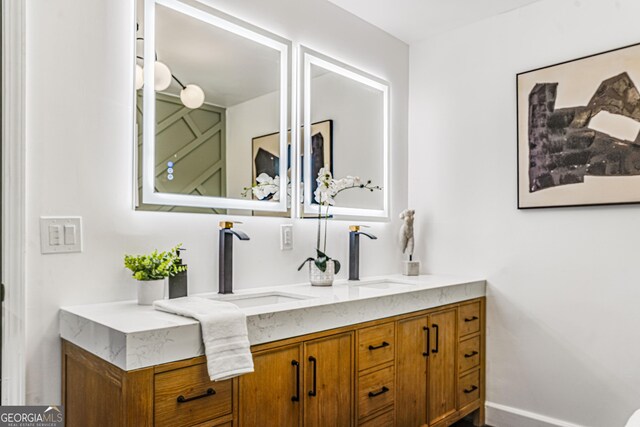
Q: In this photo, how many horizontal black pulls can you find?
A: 6